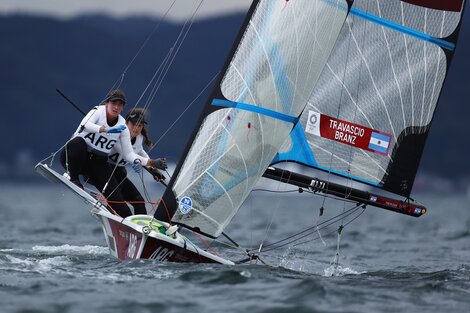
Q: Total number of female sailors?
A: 2